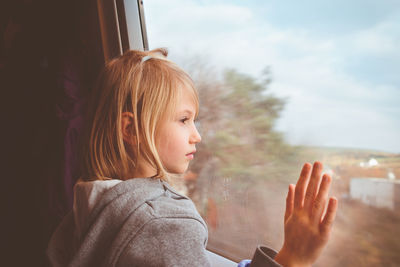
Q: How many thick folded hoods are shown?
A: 1